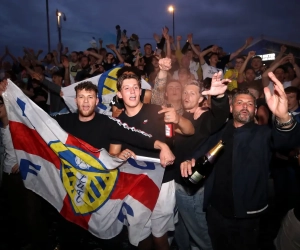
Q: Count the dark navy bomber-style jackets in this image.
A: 1